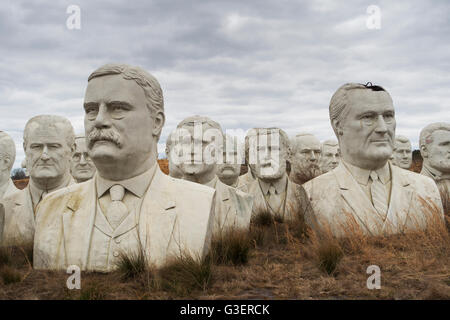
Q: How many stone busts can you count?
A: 13